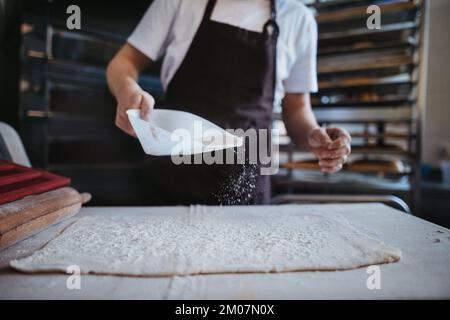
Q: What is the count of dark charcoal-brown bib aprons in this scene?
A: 1